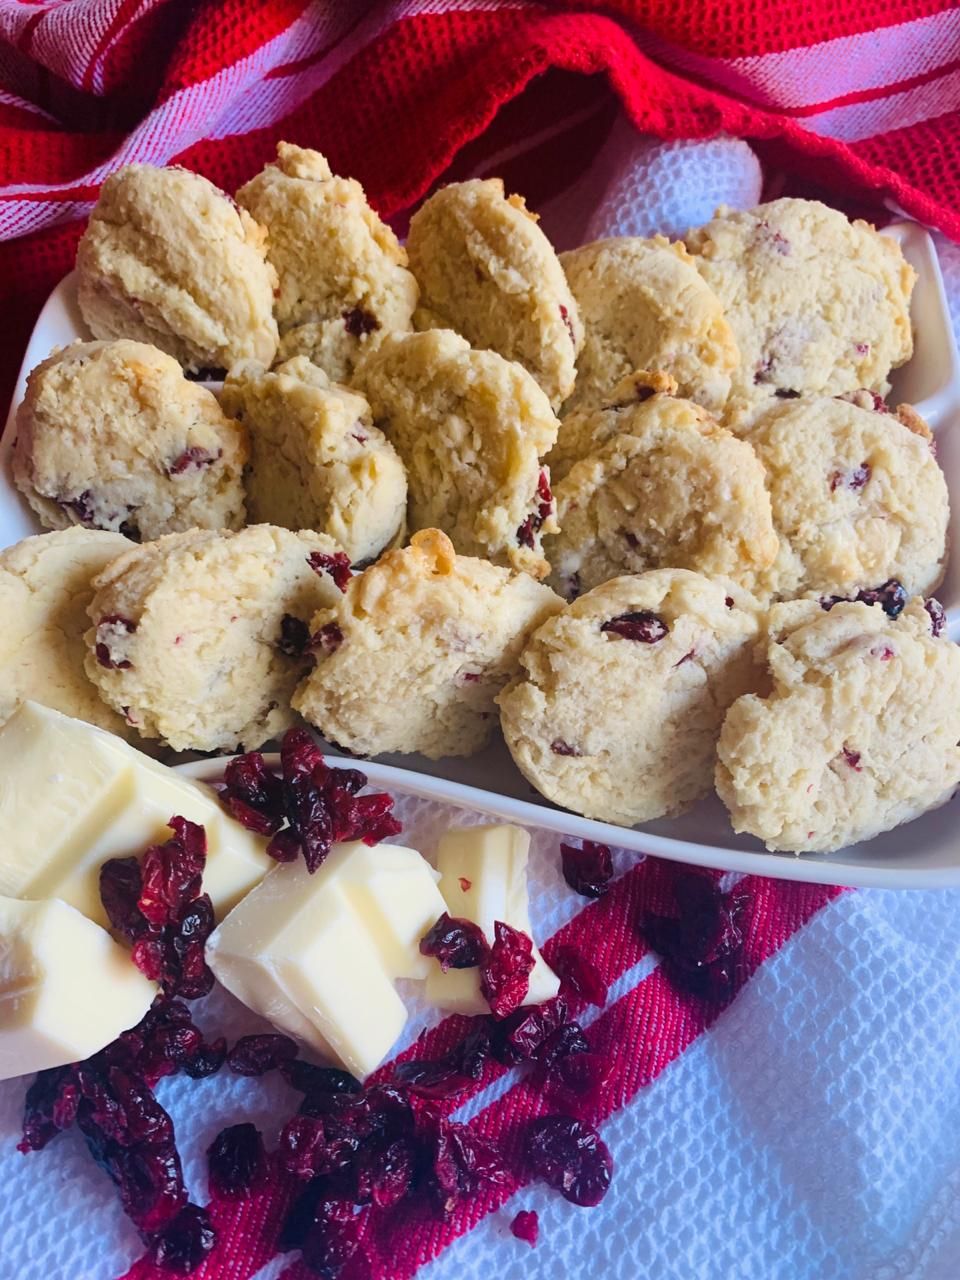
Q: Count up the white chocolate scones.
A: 15